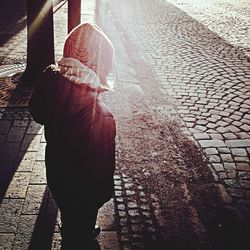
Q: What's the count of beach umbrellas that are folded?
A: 0